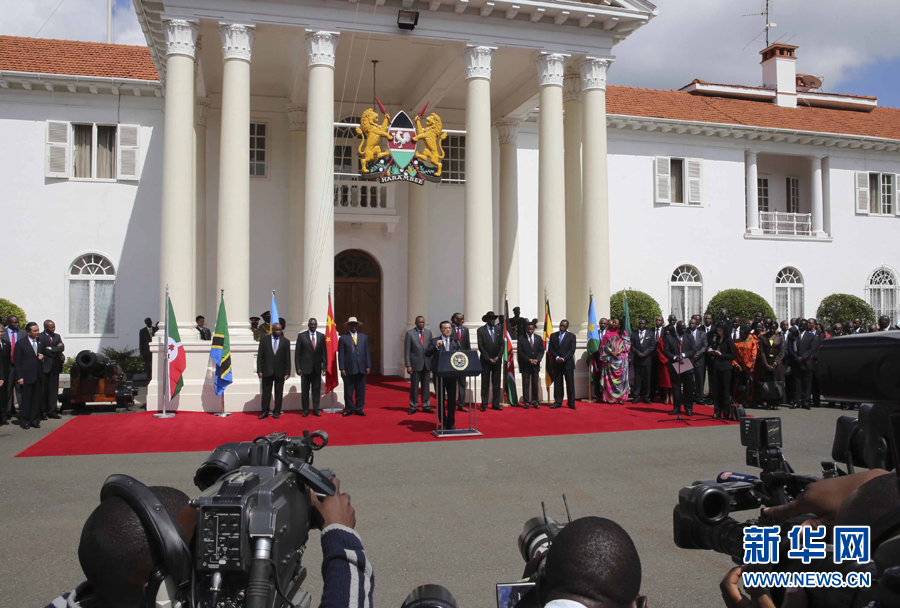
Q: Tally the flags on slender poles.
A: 8